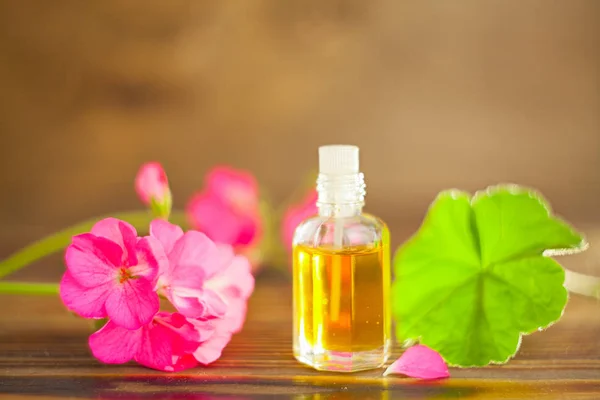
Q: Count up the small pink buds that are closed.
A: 1